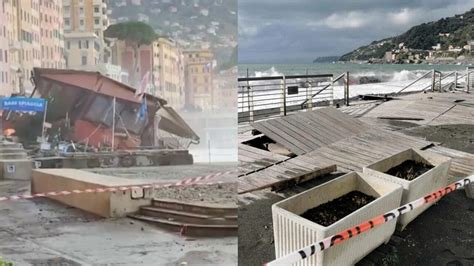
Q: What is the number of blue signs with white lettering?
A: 1